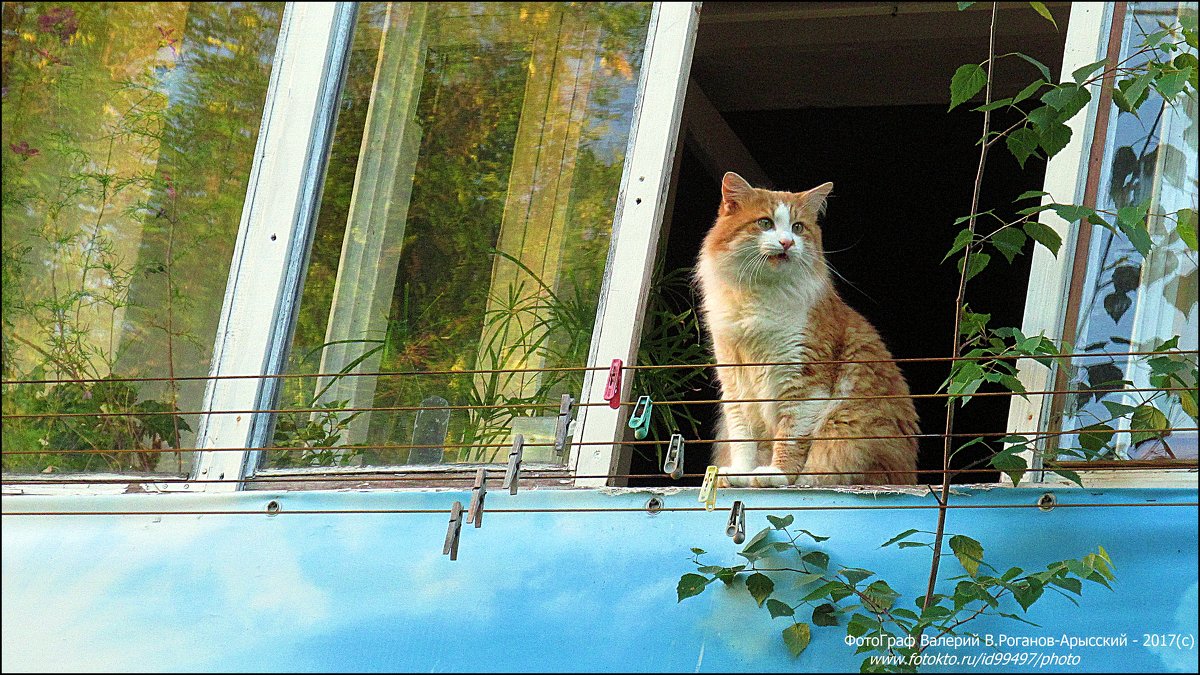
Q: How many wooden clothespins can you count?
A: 4